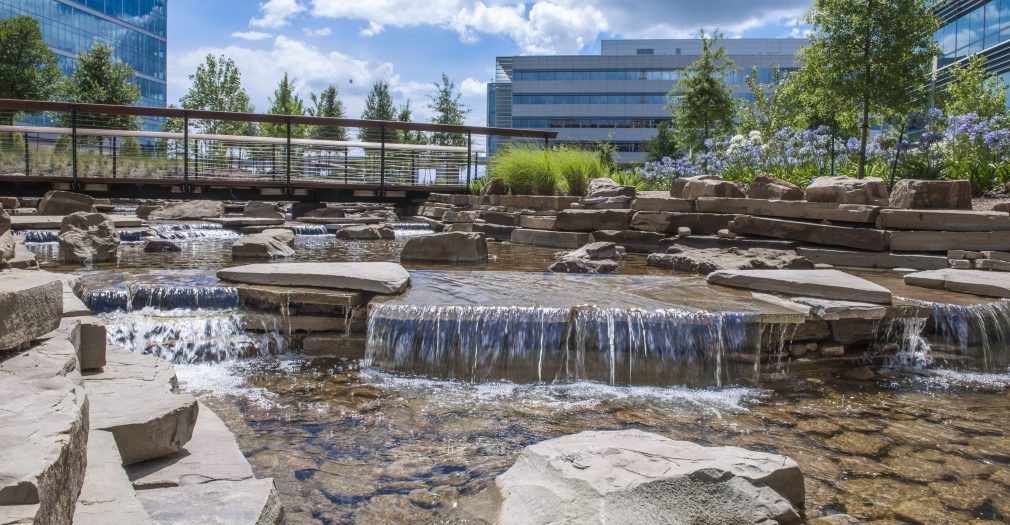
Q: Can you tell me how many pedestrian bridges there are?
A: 1